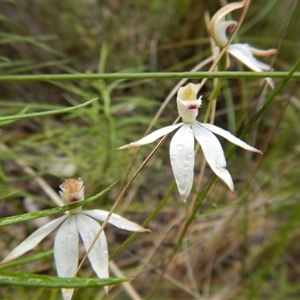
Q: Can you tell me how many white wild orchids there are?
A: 3